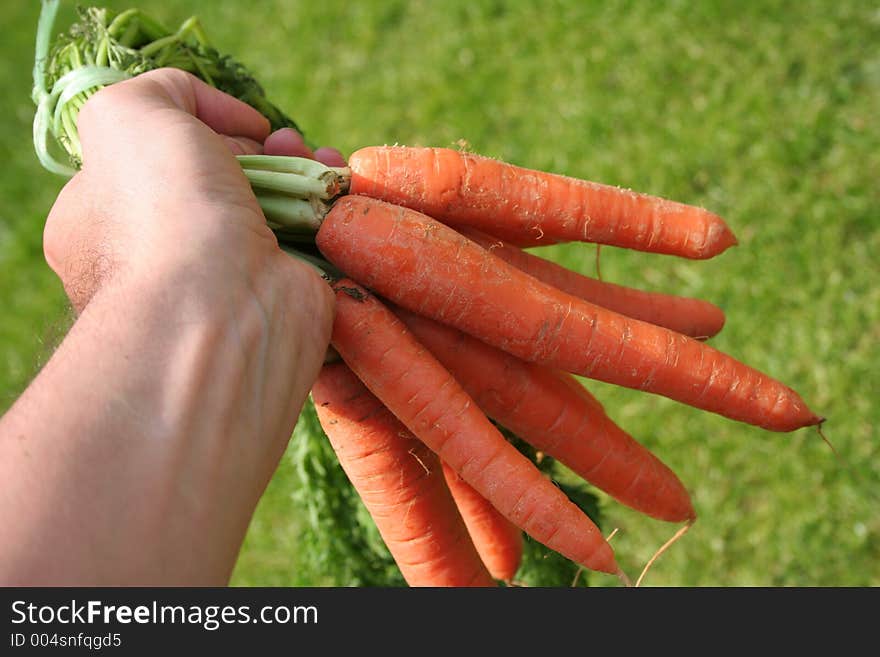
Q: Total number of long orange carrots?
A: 7